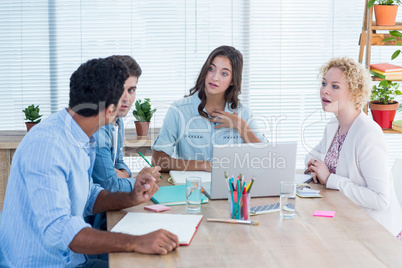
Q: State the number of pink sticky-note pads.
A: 2